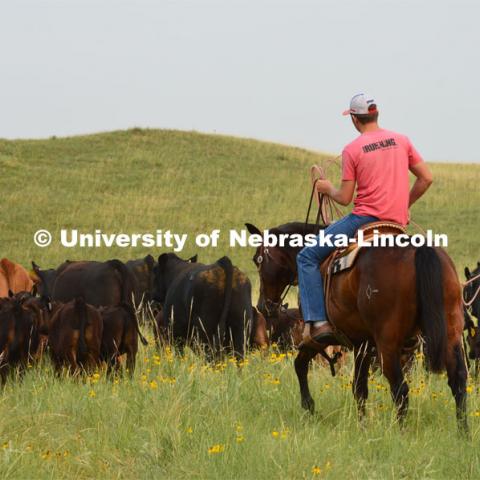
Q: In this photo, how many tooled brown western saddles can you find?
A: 1